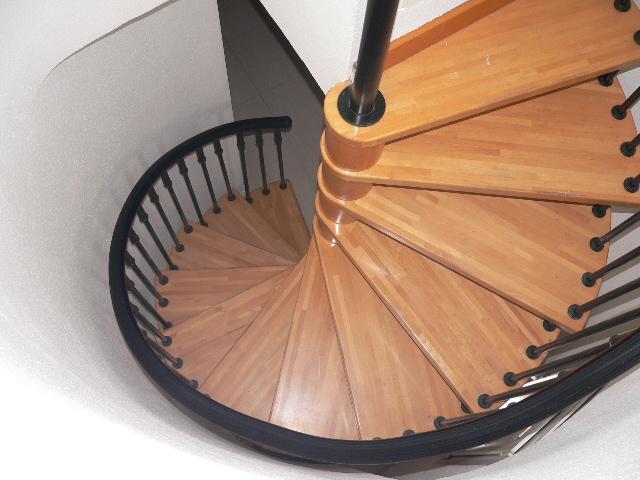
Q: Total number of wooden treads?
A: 12